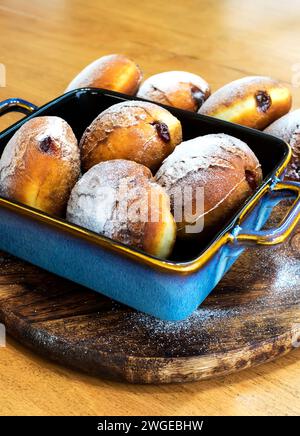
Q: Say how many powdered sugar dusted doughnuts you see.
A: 8